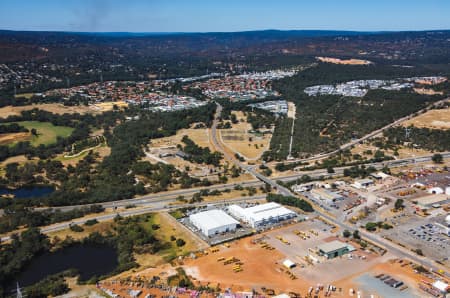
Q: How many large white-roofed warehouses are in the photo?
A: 2